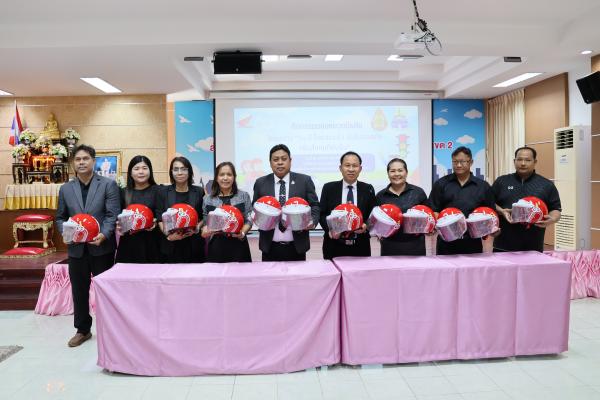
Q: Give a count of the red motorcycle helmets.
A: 12